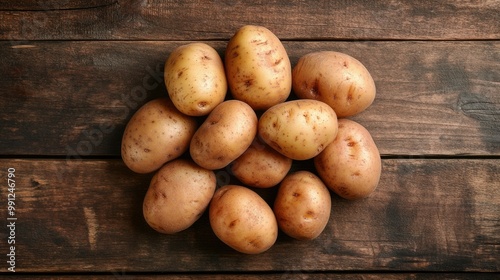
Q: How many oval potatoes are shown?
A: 11